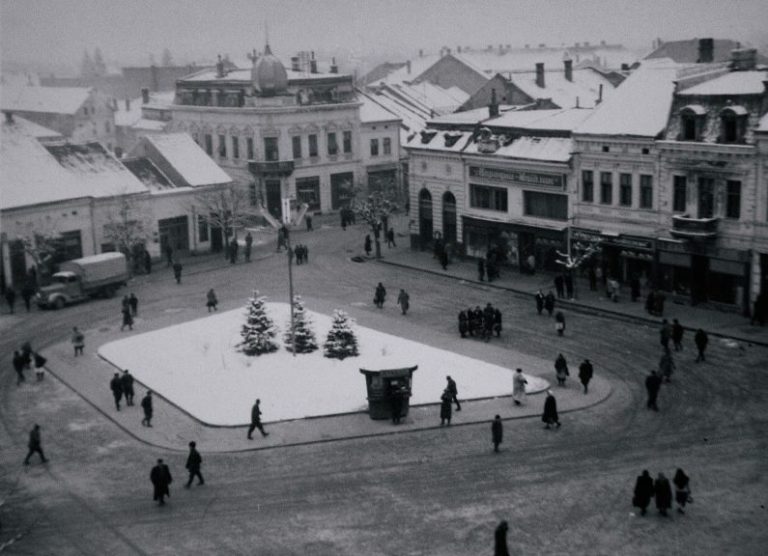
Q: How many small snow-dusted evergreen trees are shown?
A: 3